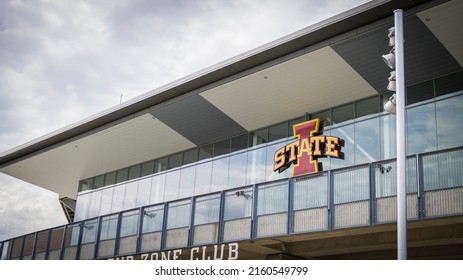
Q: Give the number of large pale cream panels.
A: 3